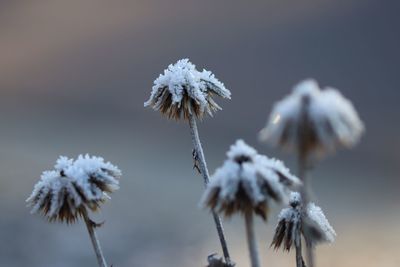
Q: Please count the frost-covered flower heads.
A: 5